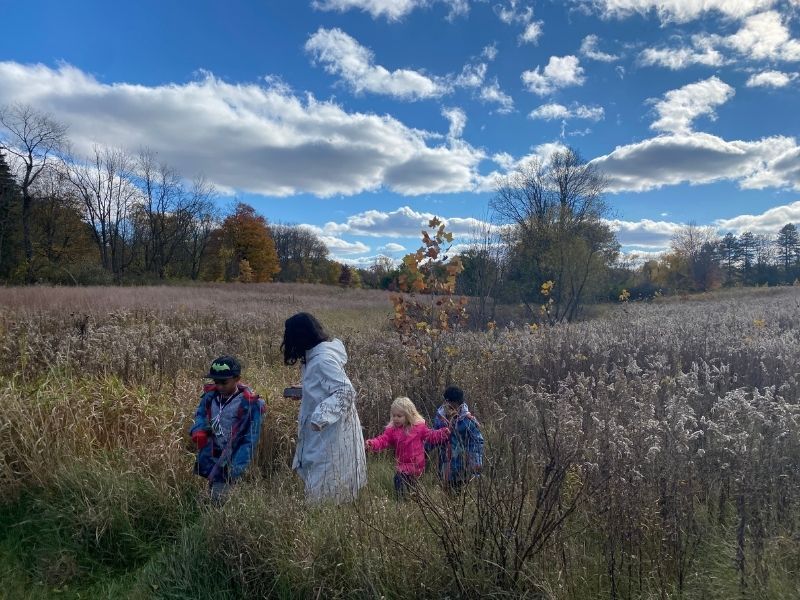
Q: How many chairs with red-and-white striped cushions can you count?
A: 0